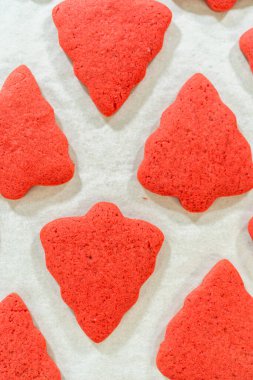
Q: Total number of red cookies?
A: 9